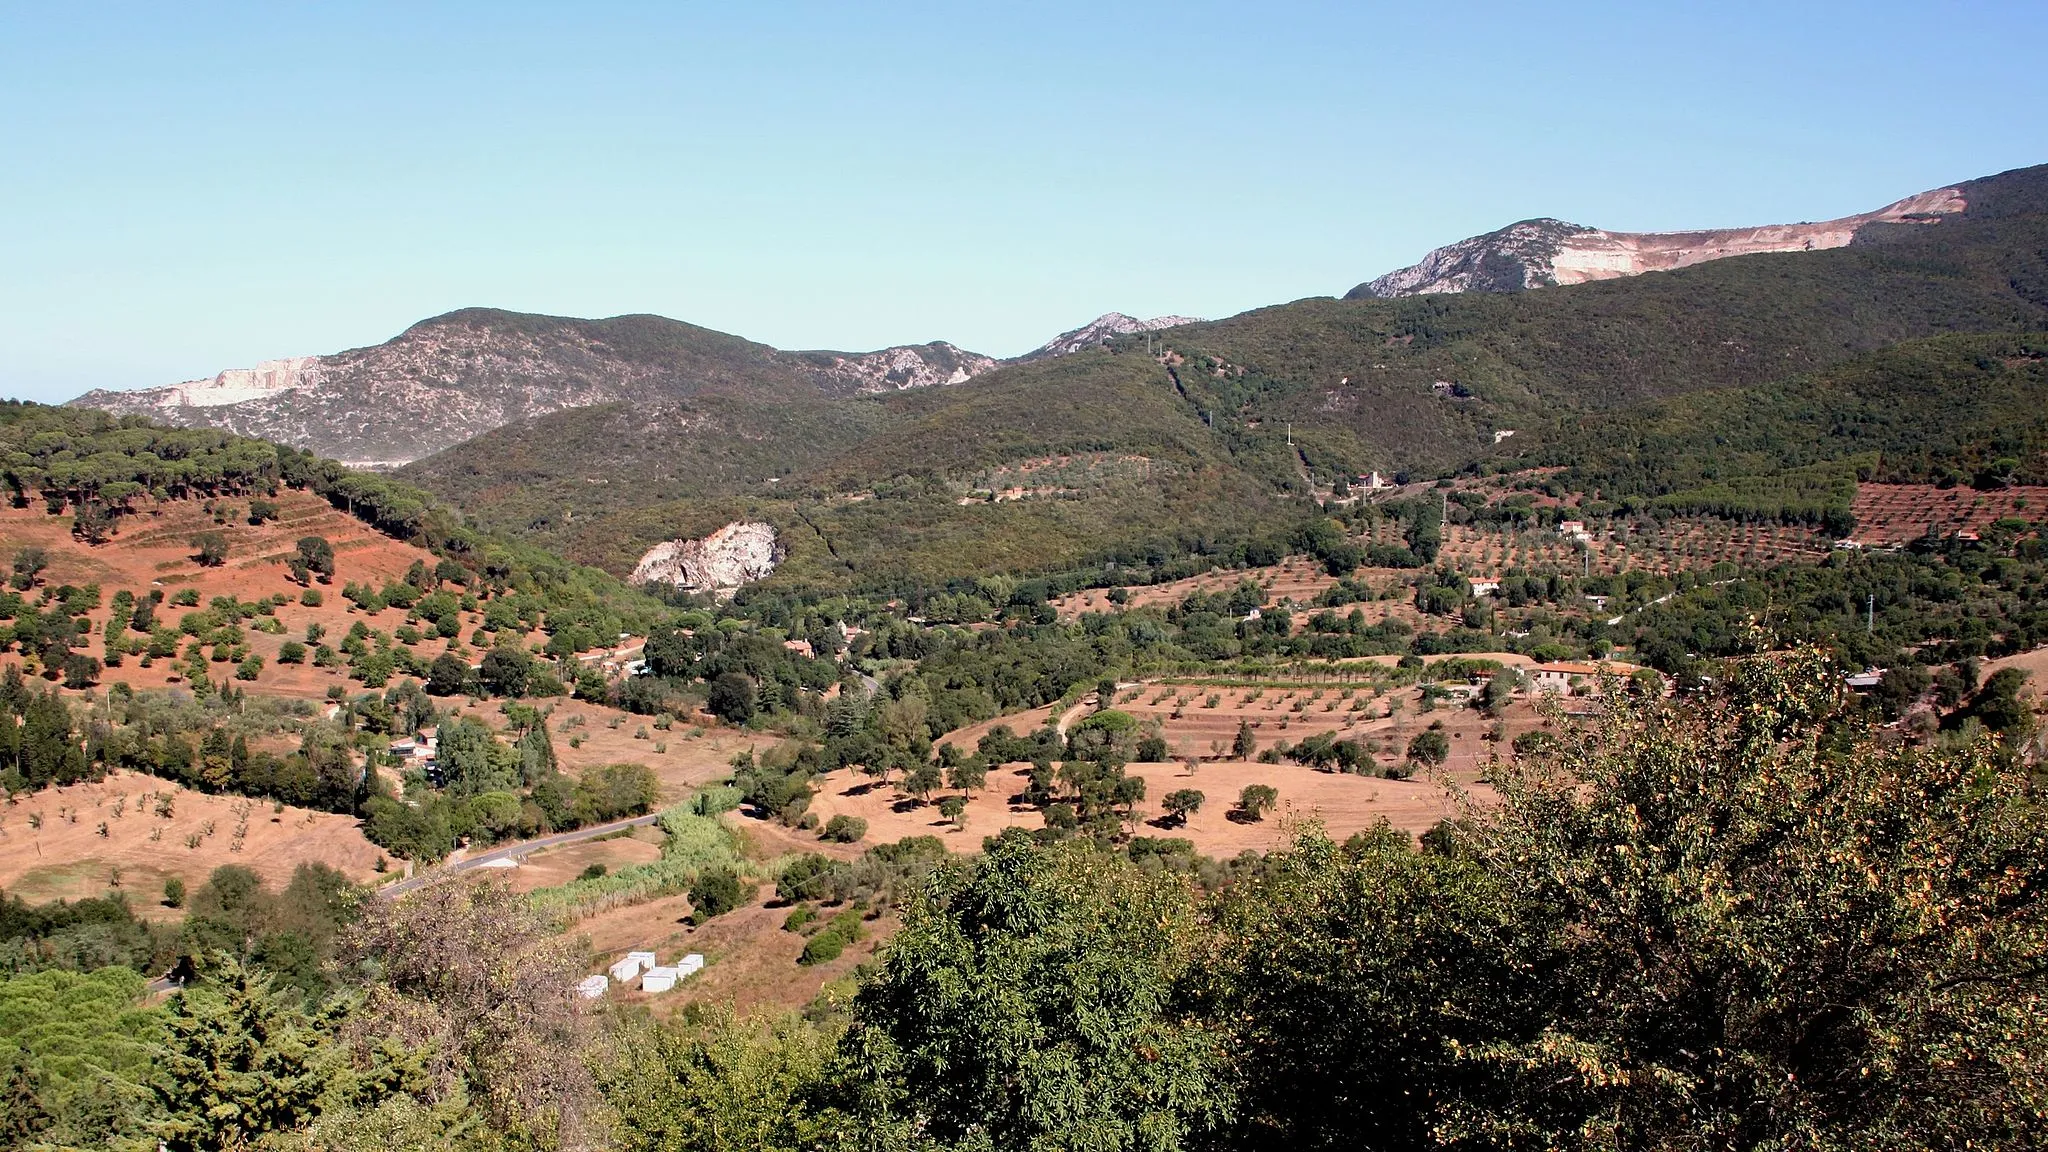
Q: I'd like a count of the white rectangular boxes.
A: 5